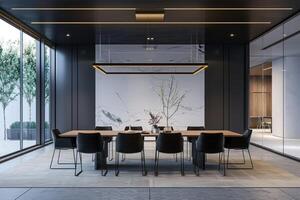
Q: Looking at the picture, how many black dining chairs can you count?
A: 10